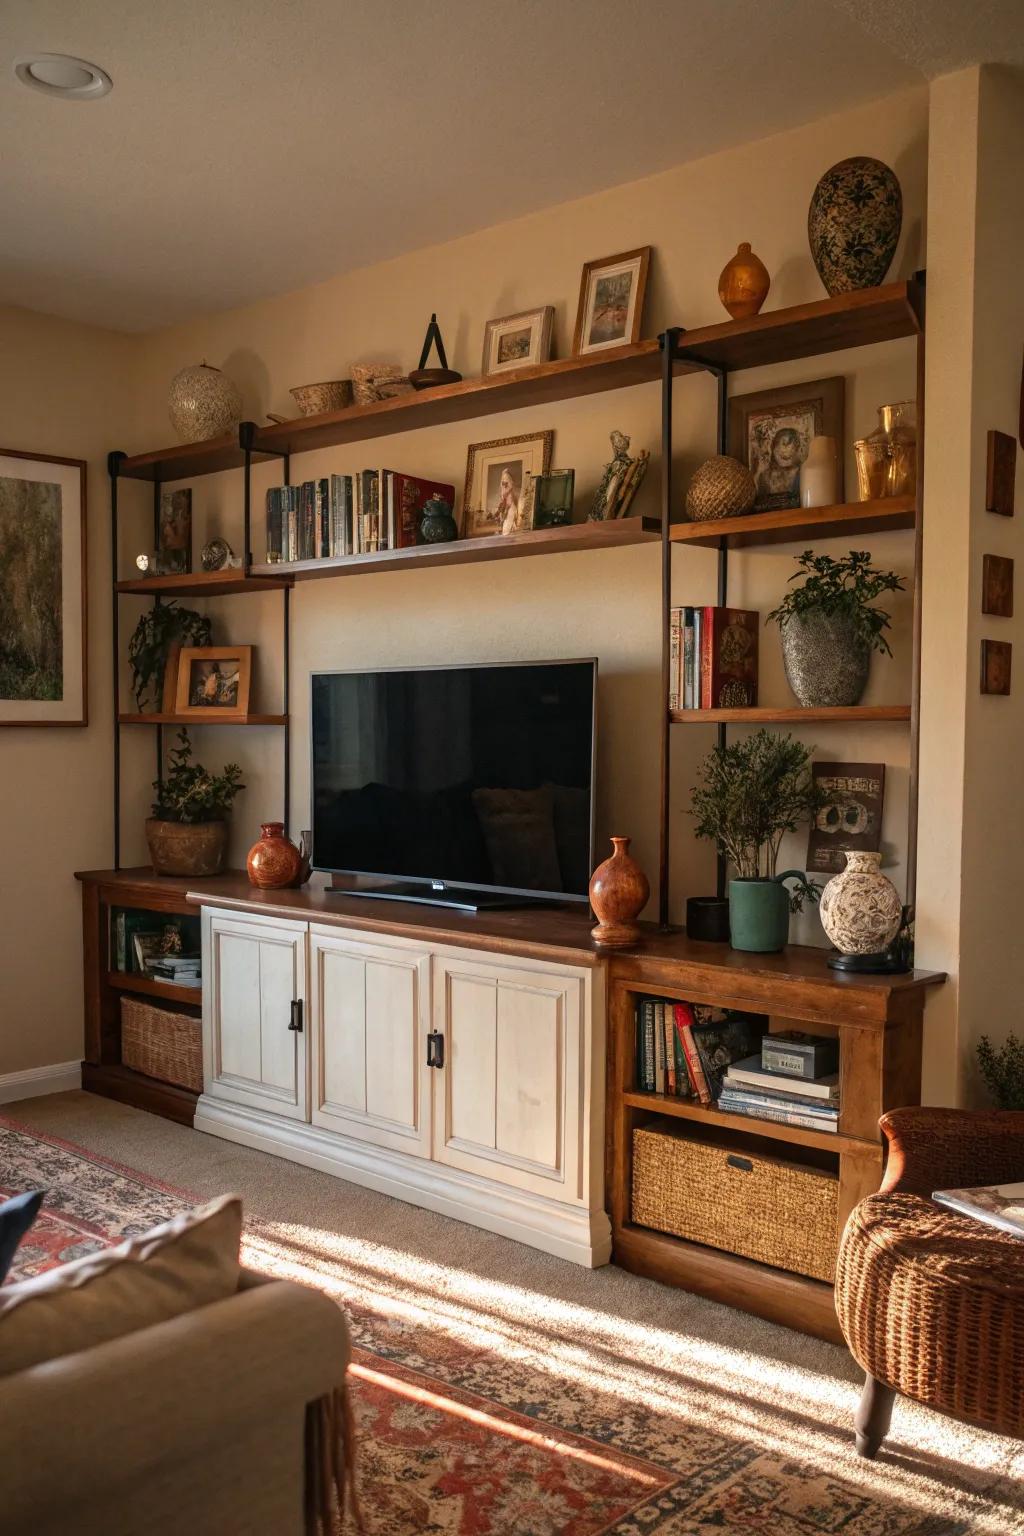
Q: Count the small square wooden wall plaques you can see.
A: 3